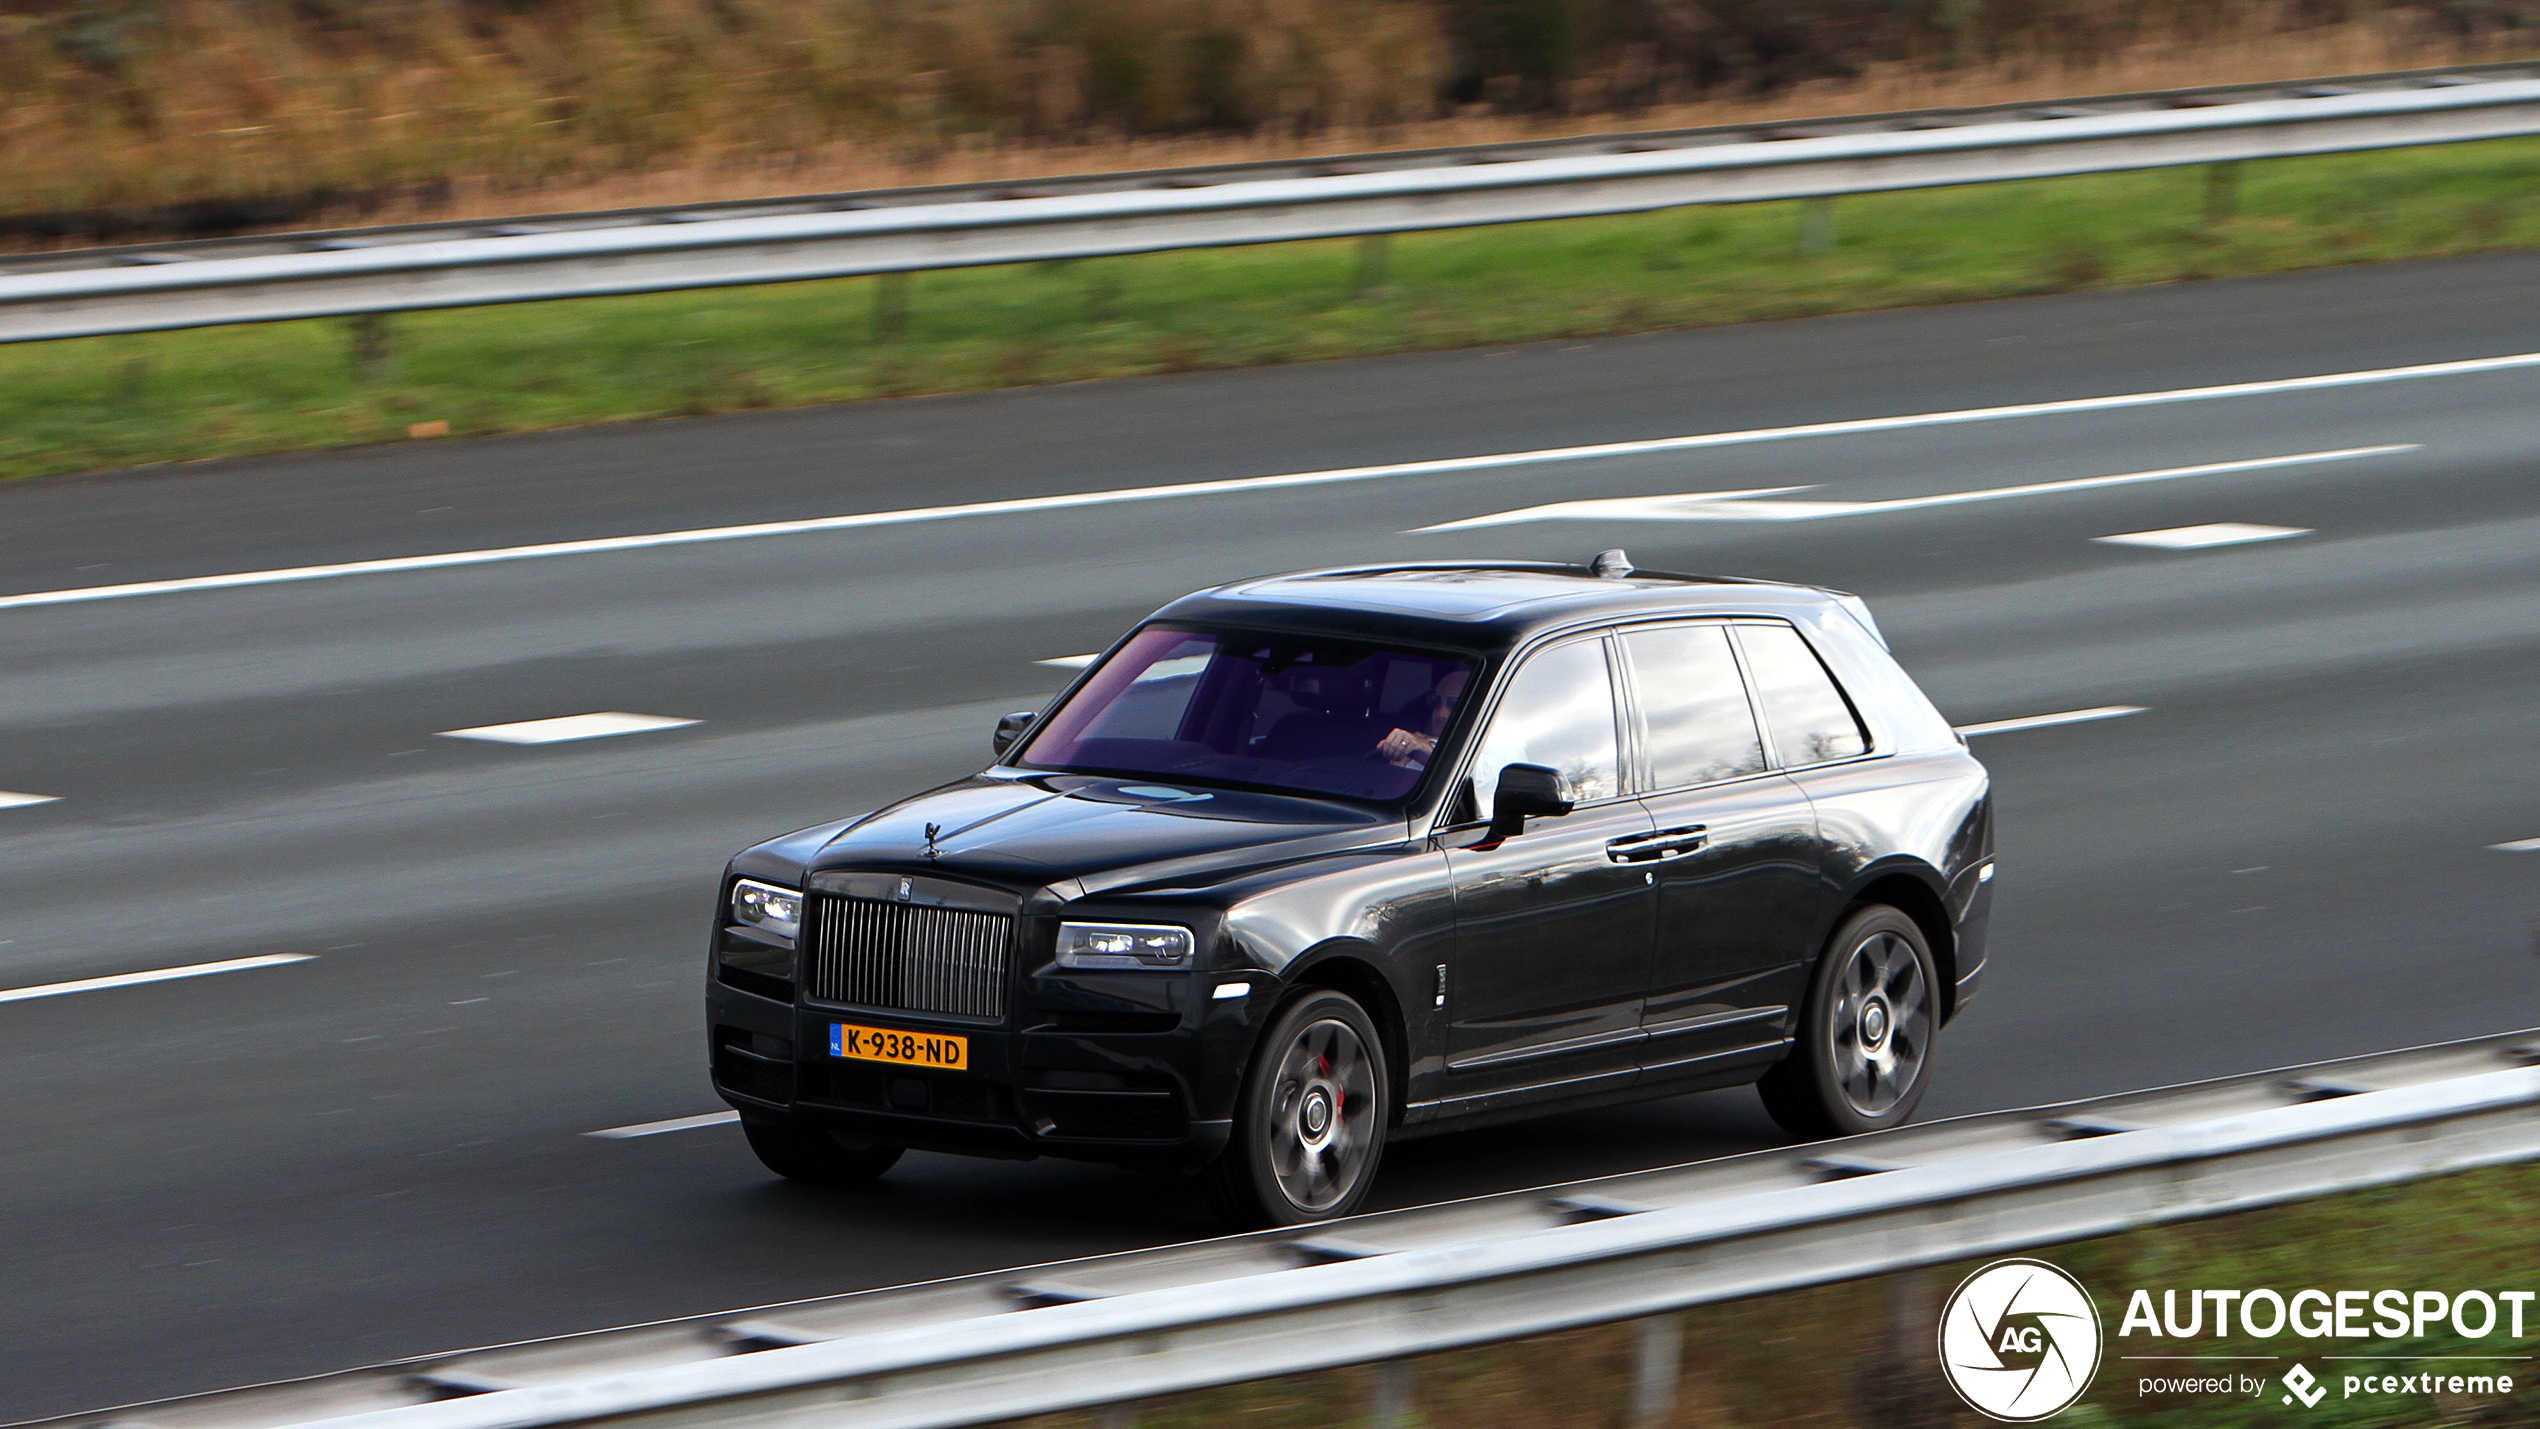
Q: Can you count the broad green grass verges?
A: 1